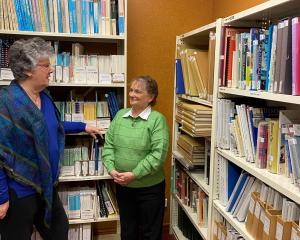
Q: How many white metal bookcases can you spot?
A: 3